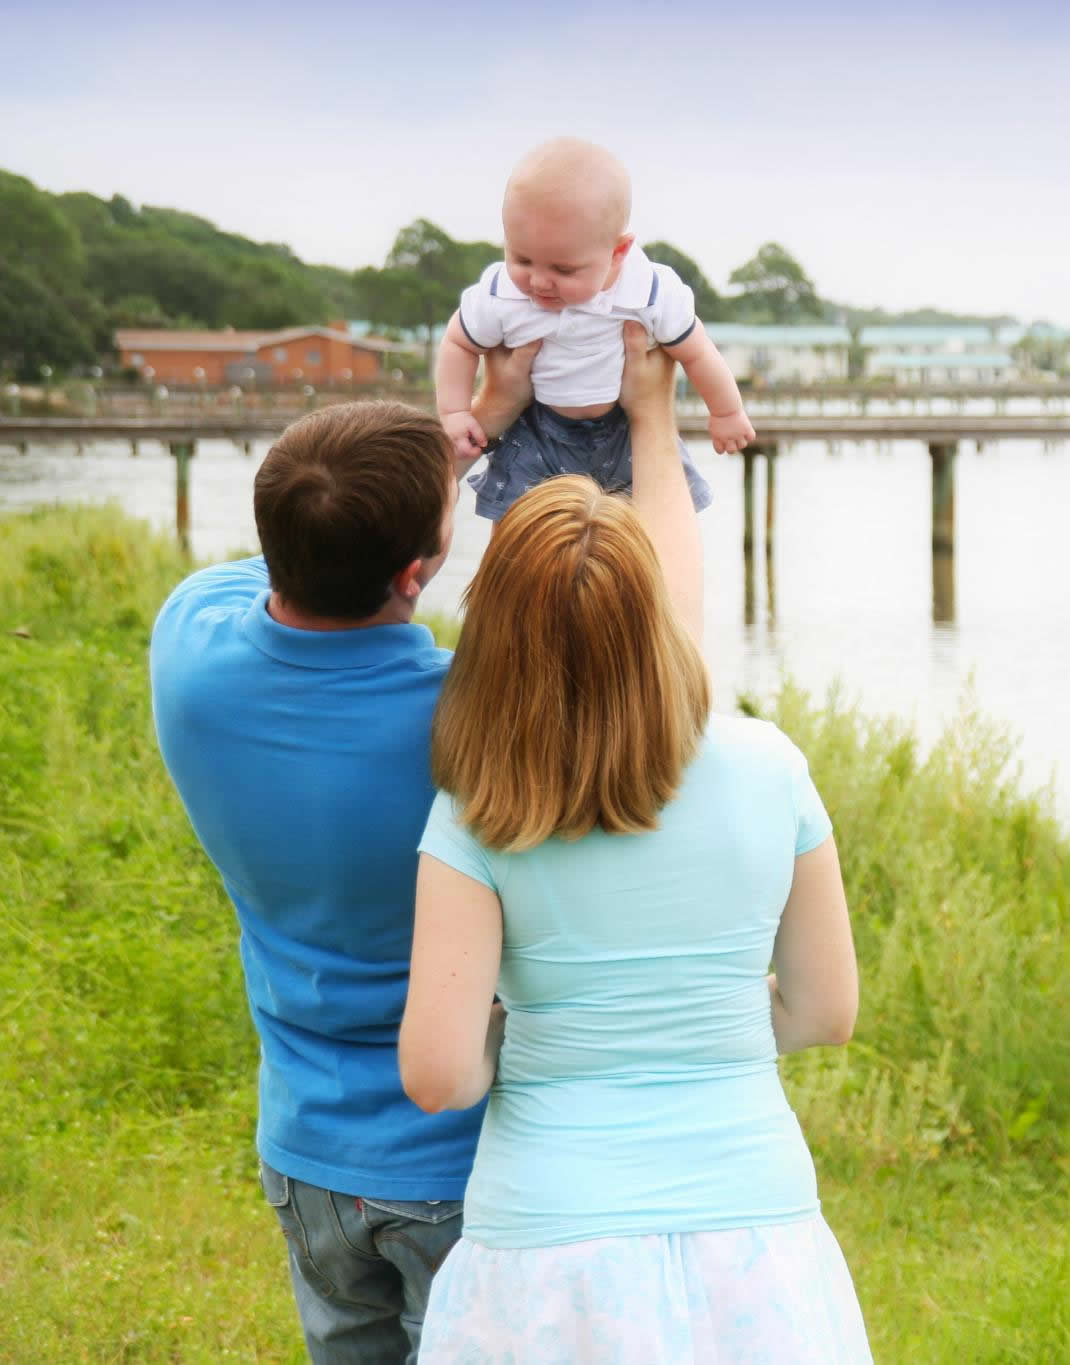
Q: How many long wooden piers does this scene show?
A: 2